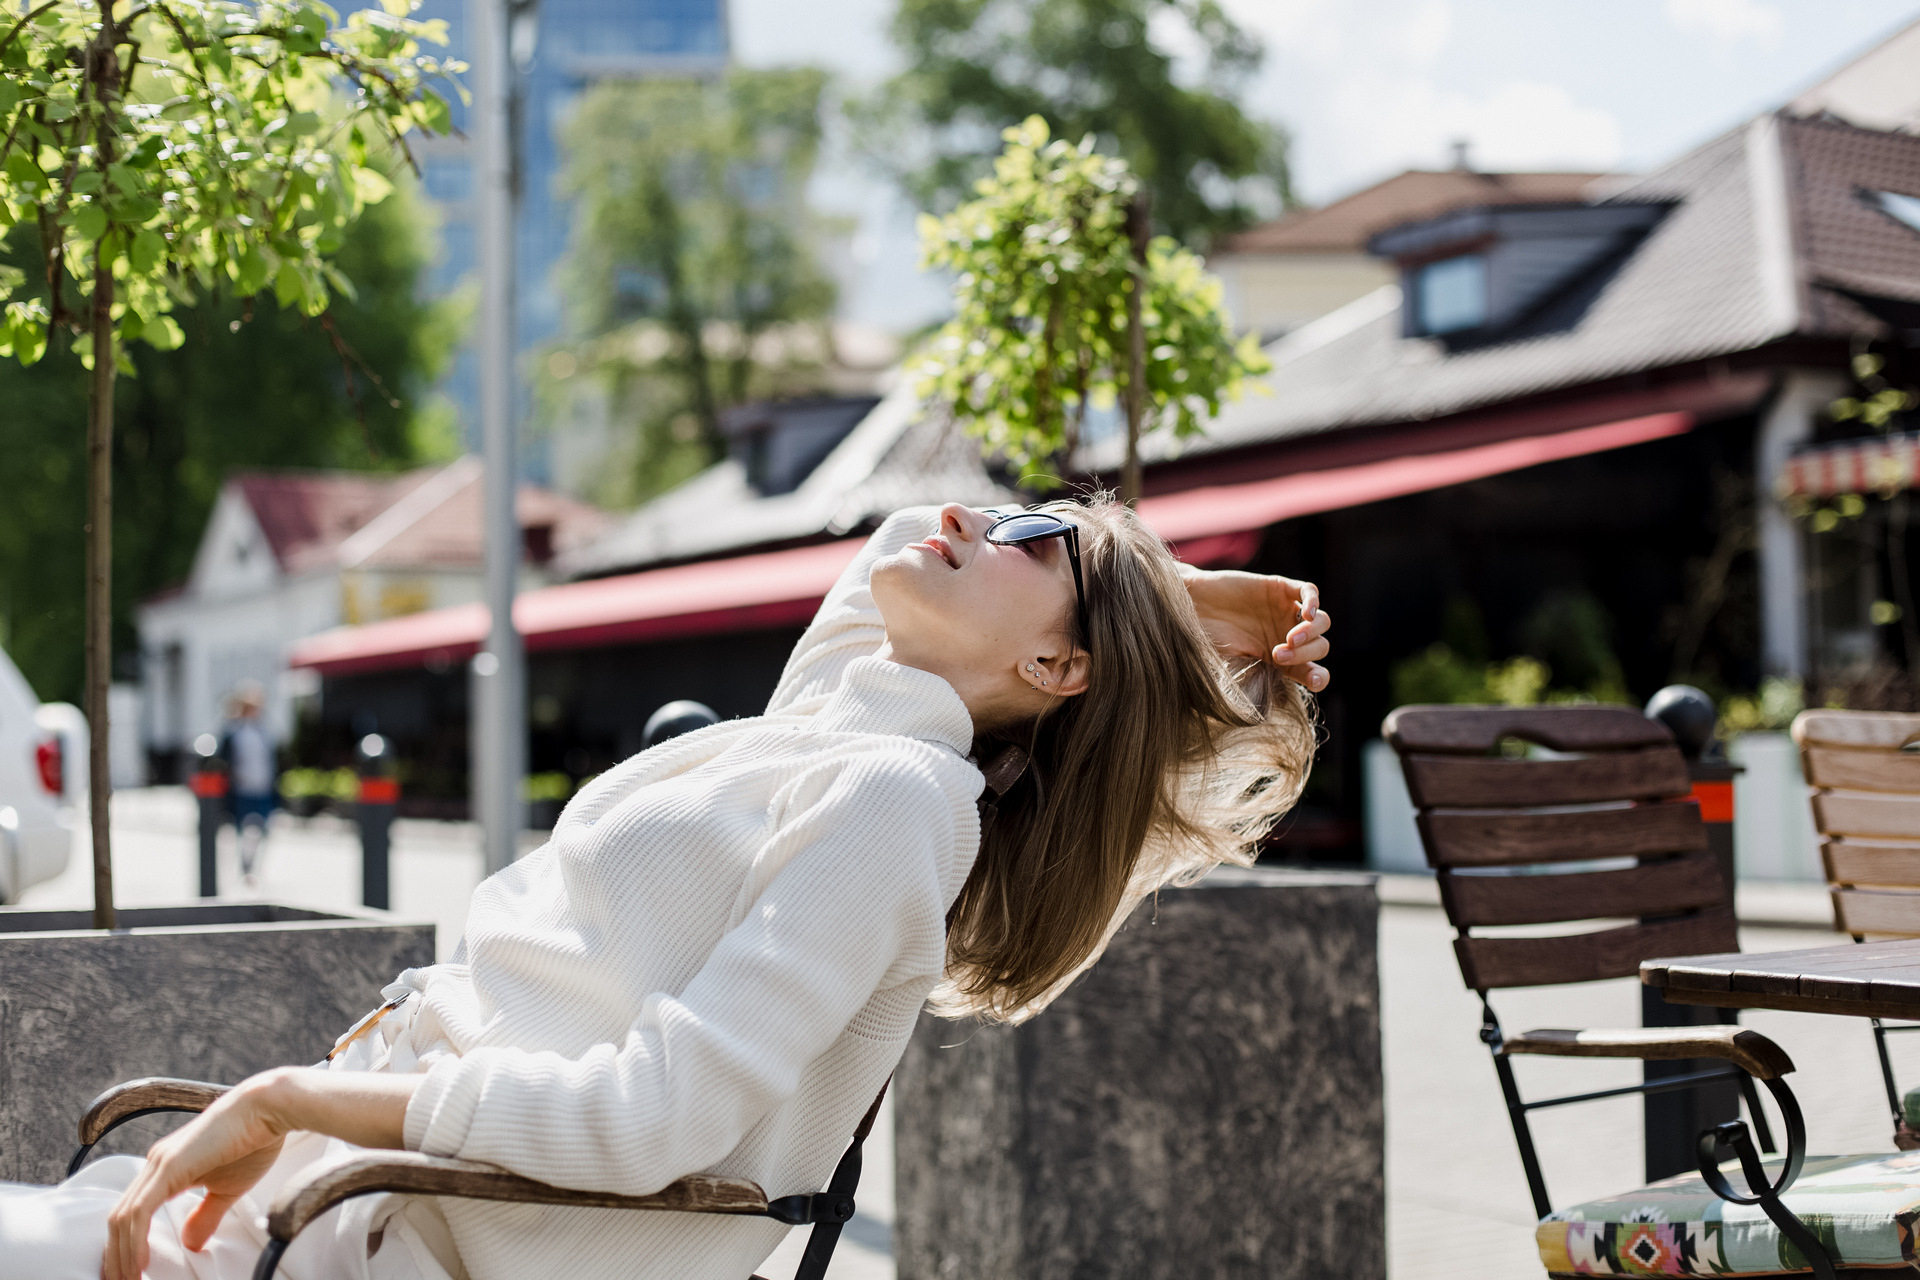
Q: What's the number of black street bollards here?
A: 4